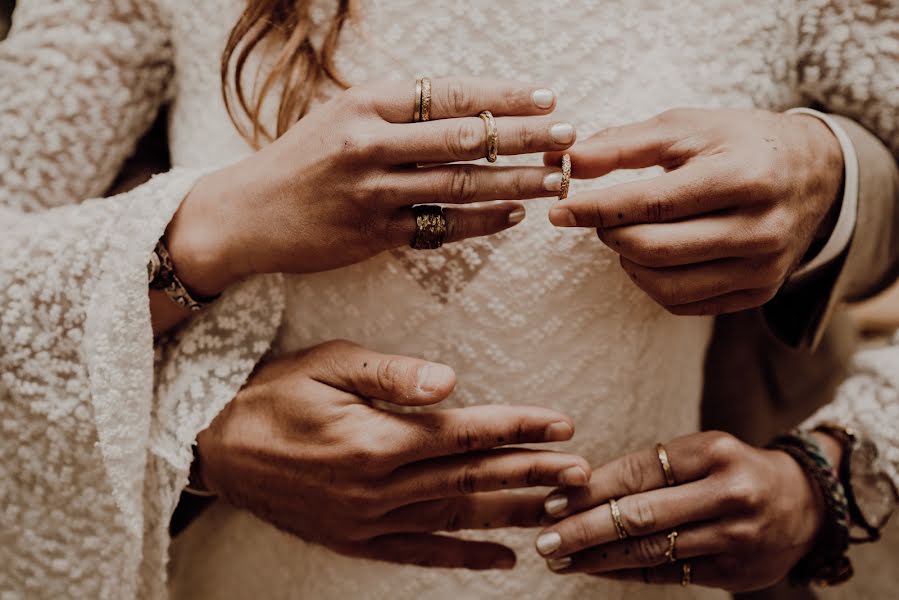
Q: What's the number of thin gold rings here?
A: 8